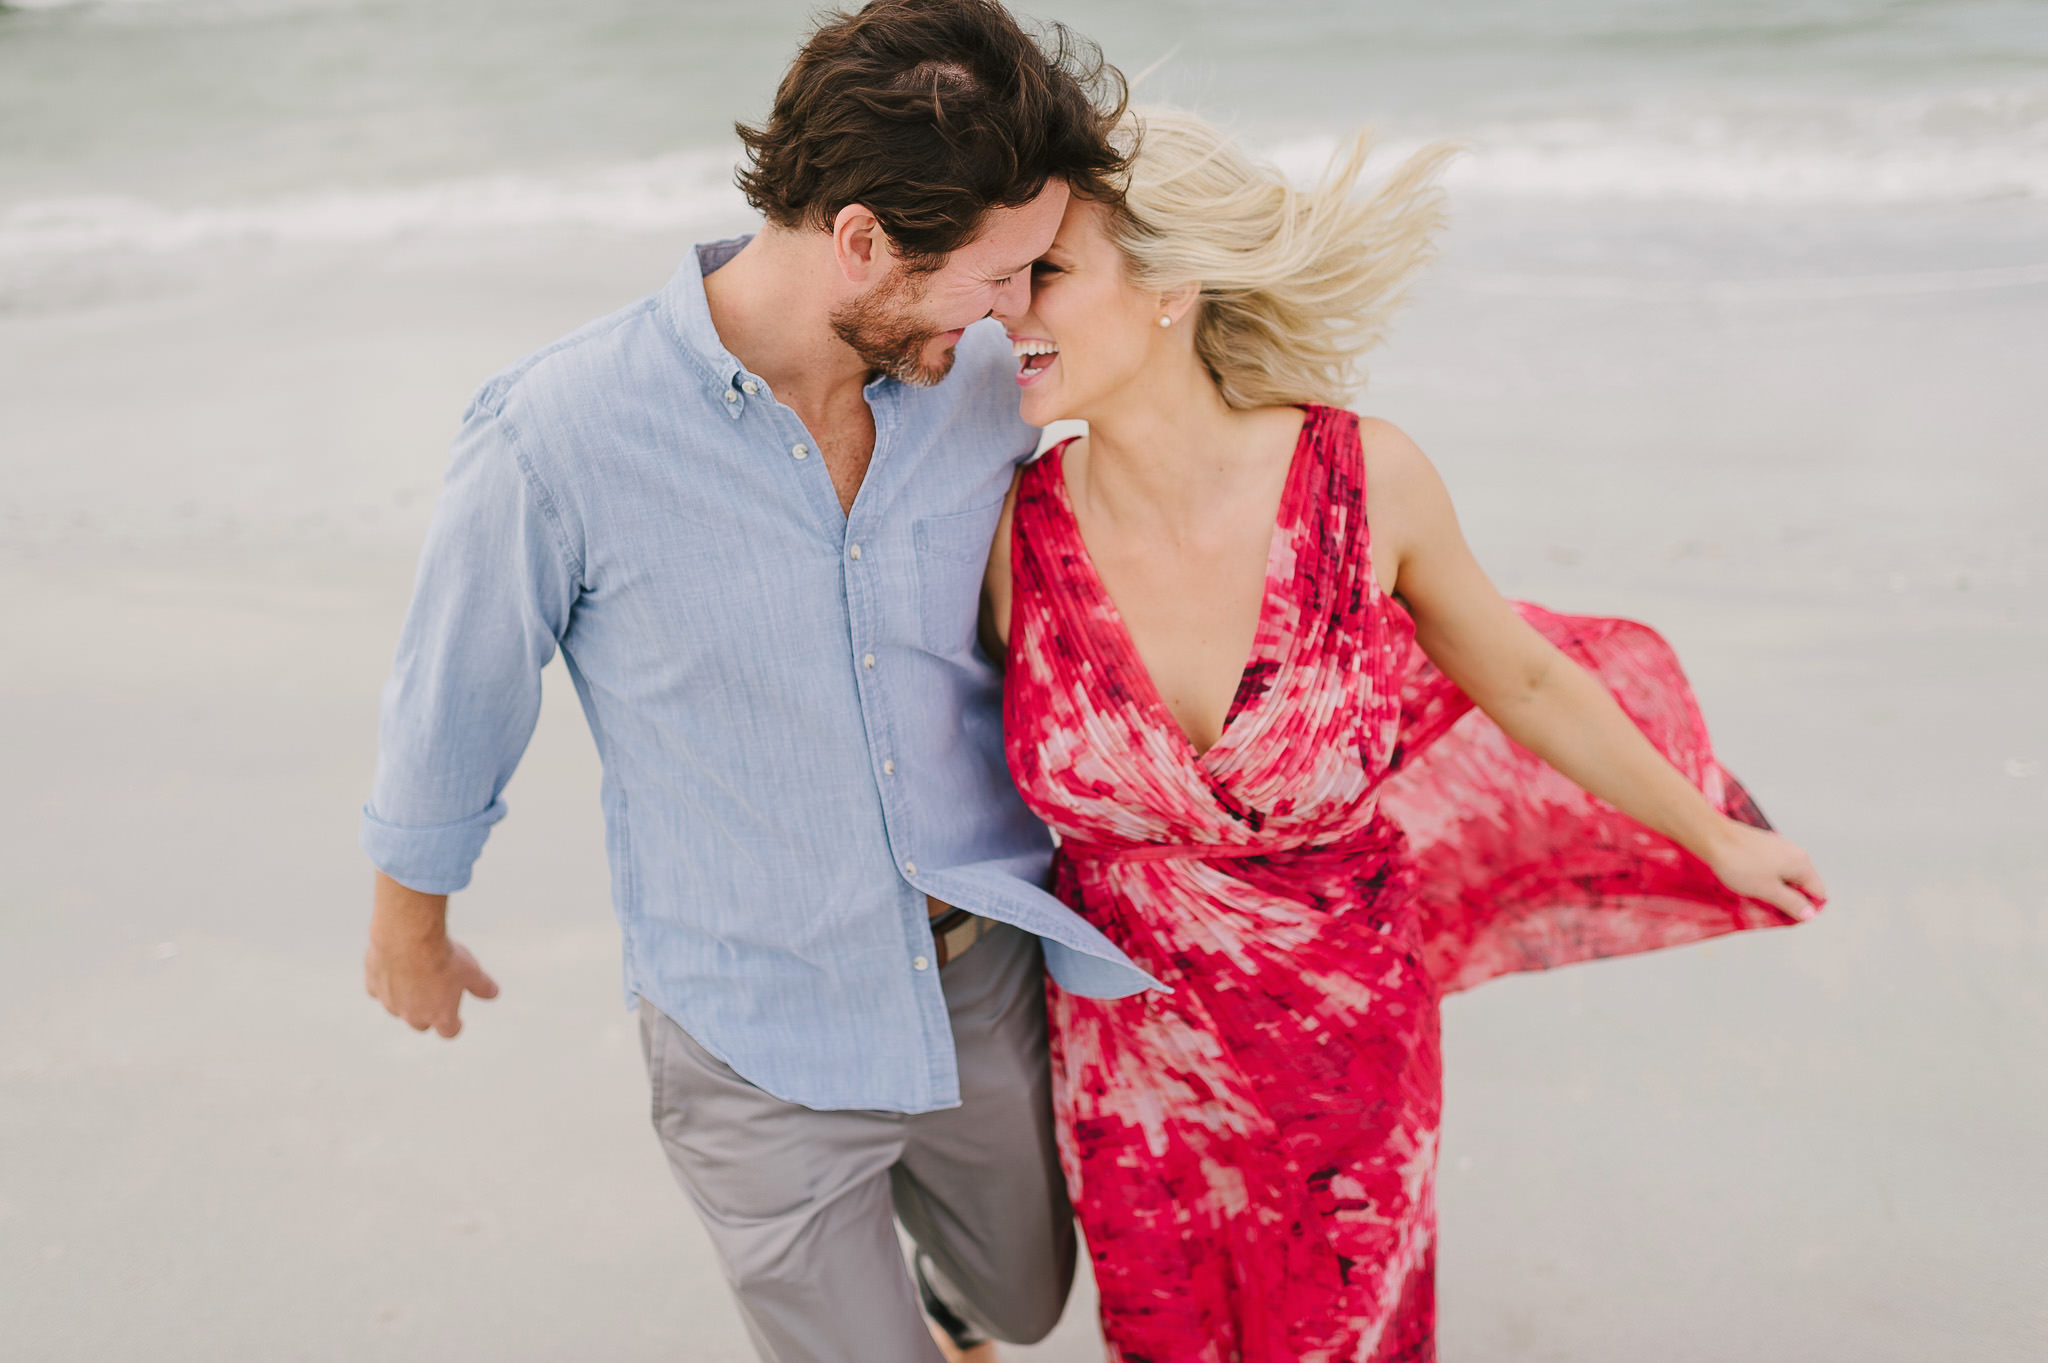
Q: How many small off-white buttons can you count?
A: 8